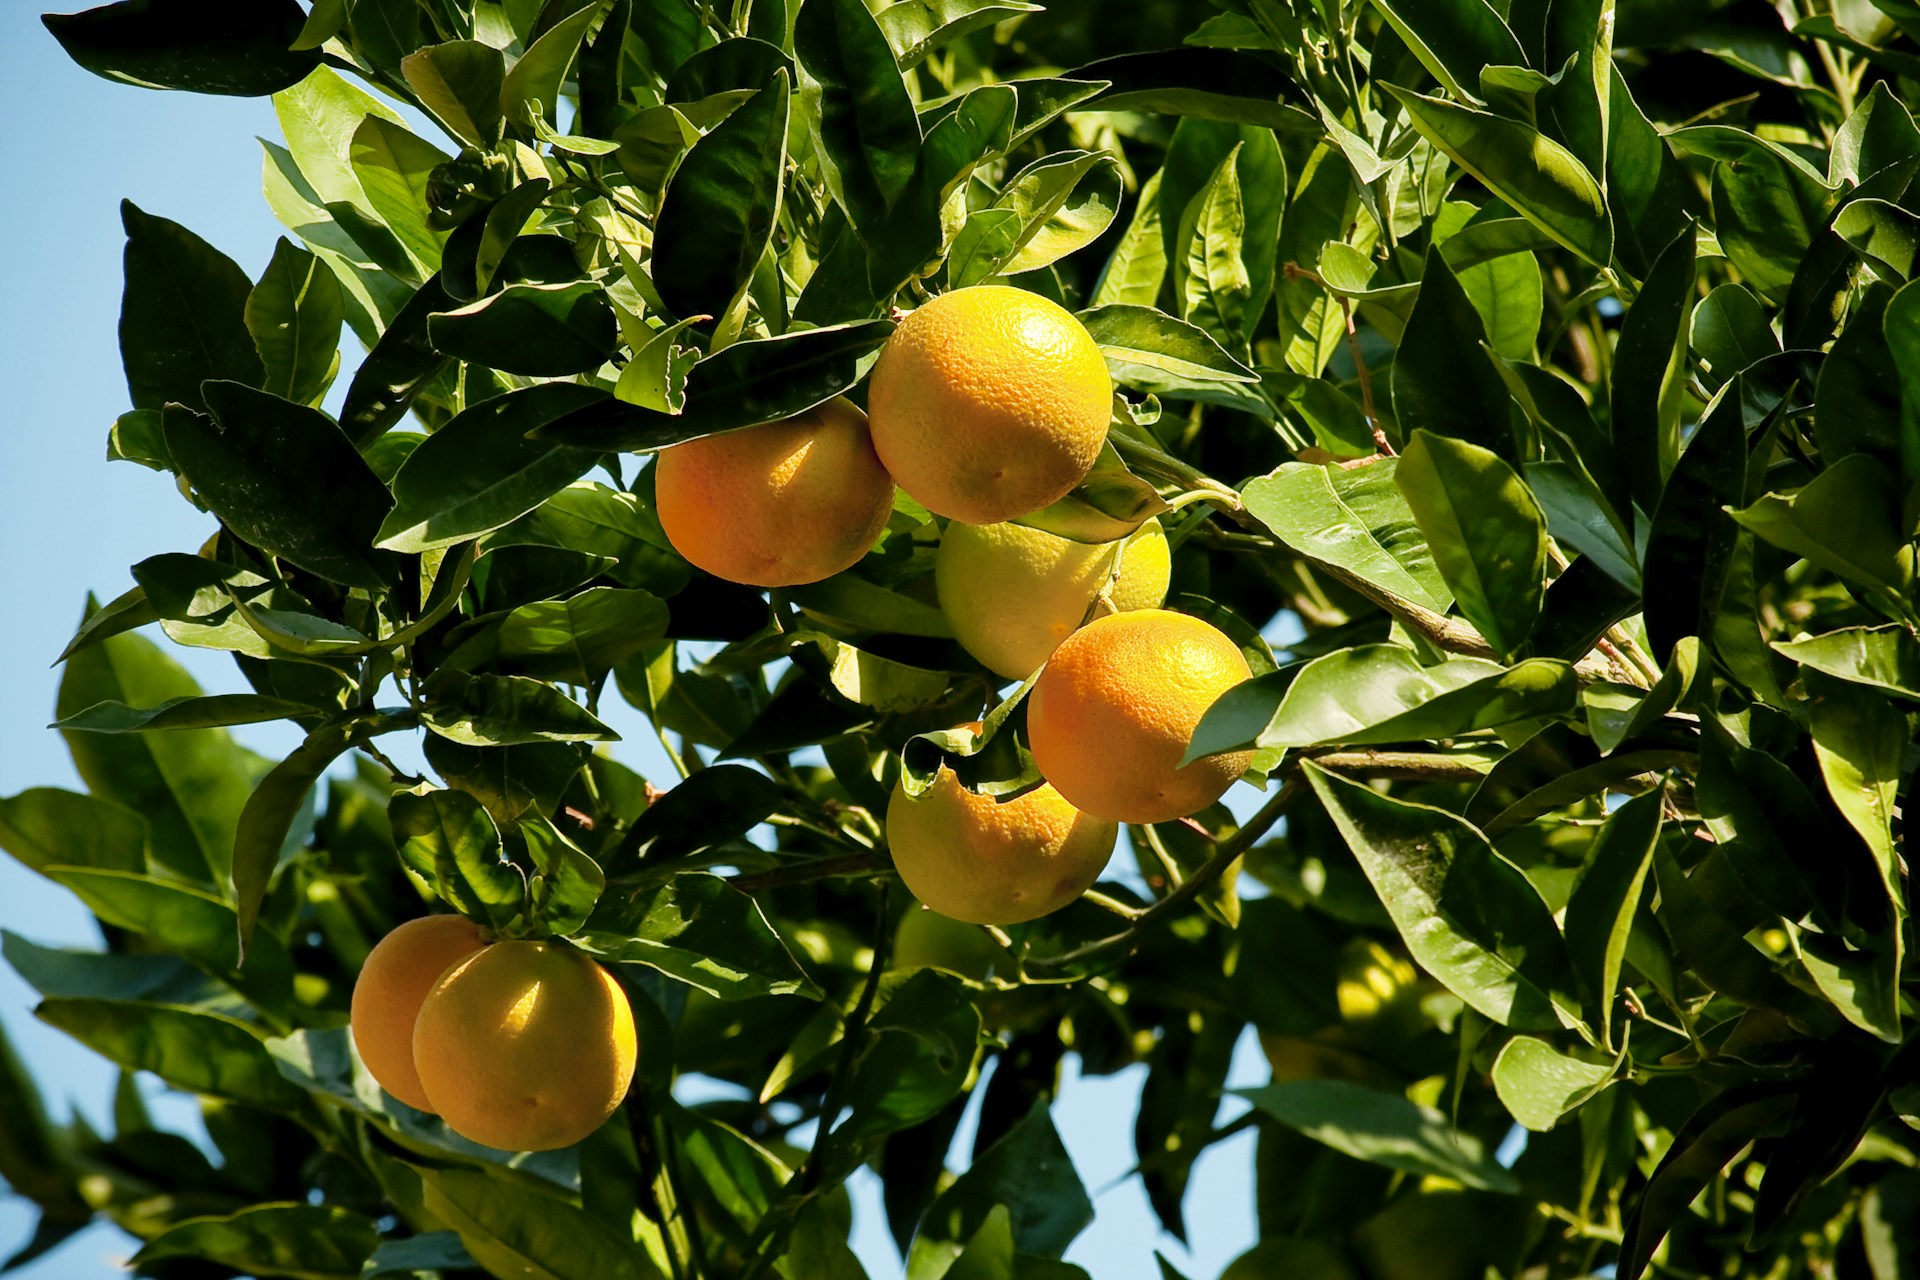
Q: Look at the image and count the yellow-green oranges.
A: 1